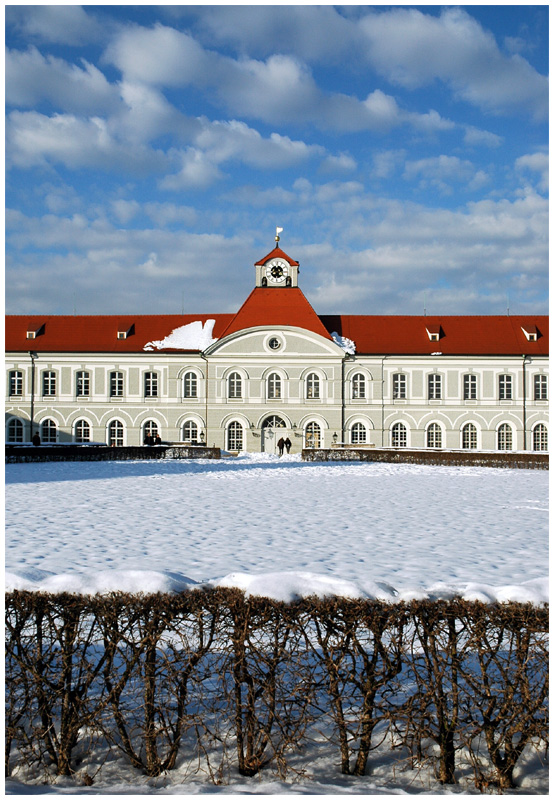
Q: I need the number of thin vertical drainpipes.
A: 4